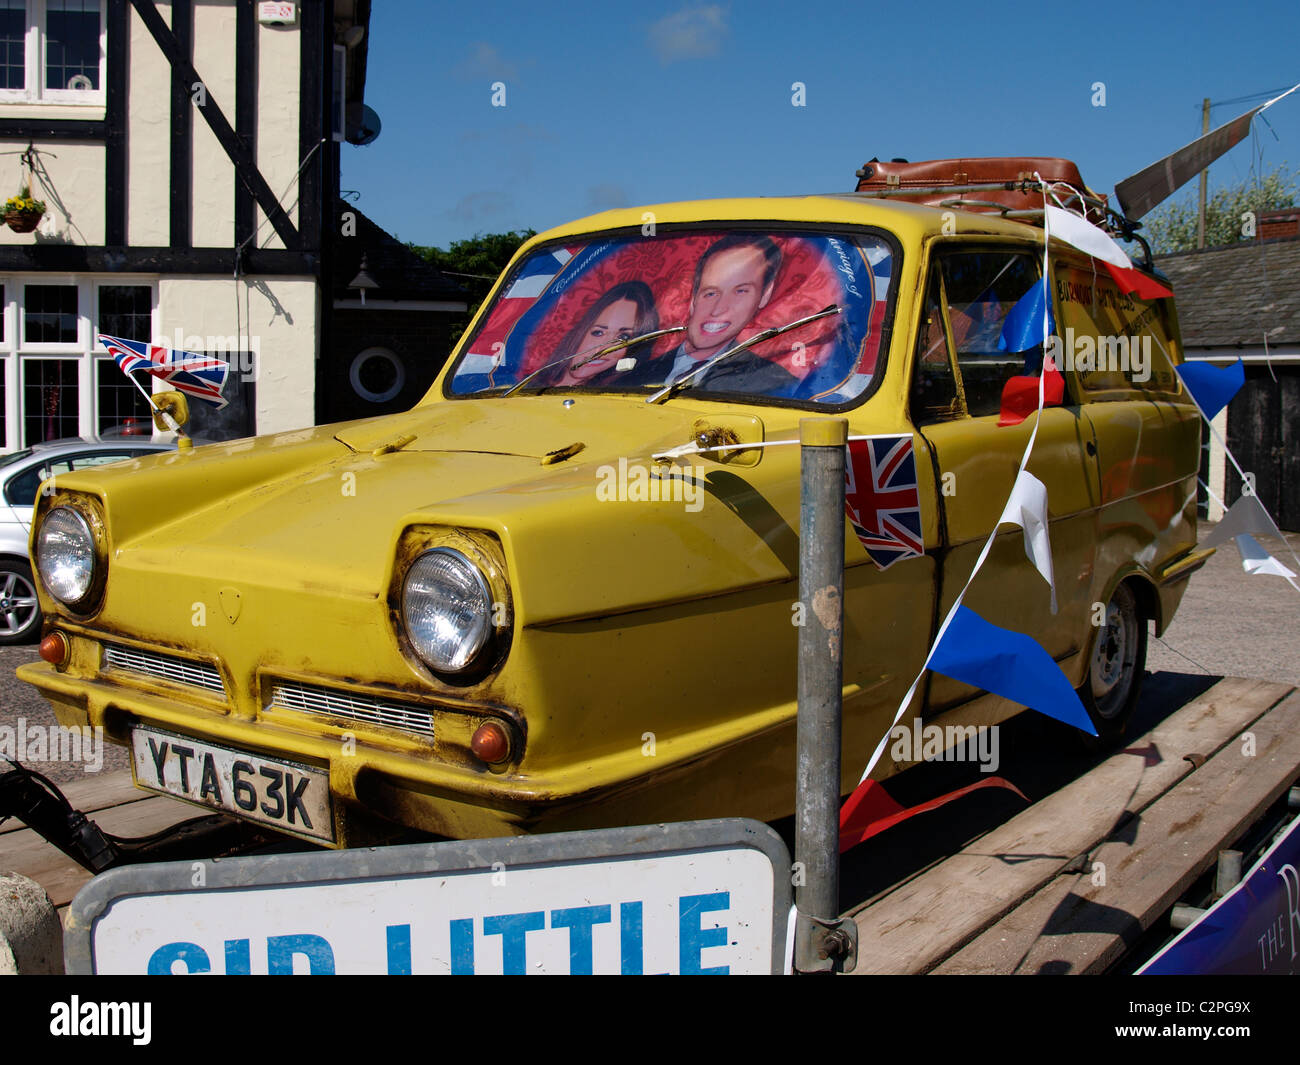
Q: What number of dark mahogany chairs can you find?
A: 0